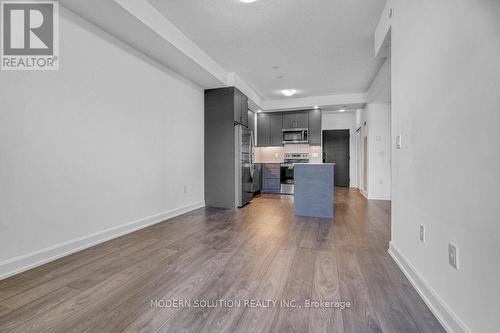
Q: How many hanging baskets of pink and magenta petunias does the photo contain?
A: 0